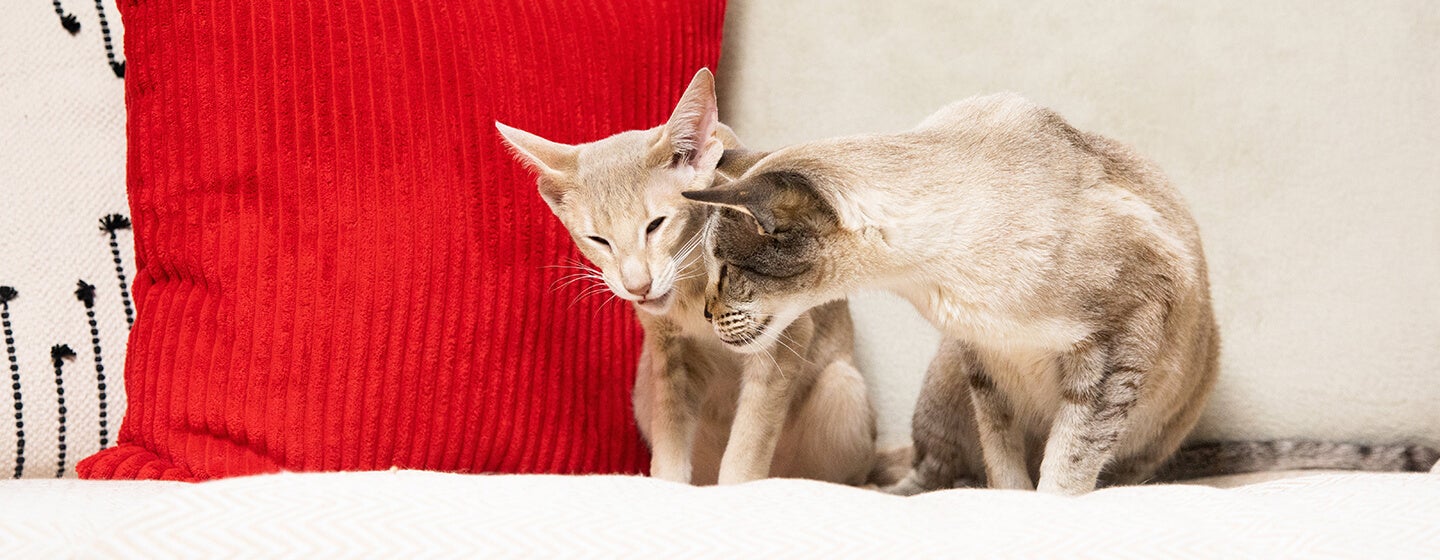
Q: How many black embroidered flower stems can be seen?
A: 6